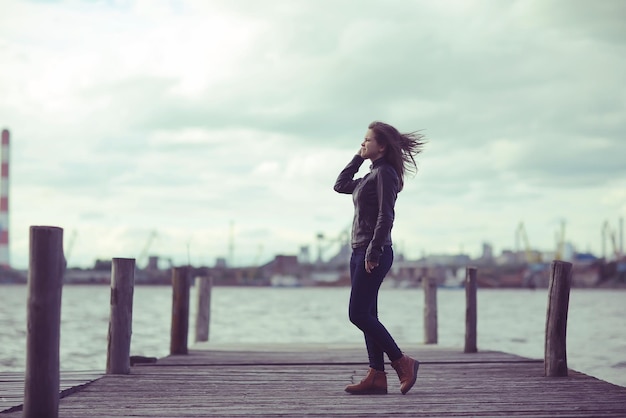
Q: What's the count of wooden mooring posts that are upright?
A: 7